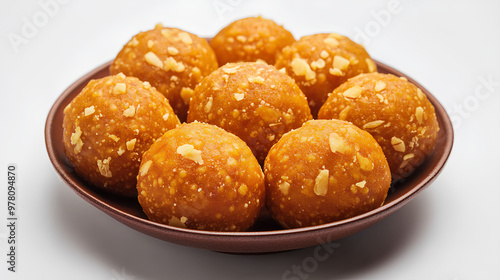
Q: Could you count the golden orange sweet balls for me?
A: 8